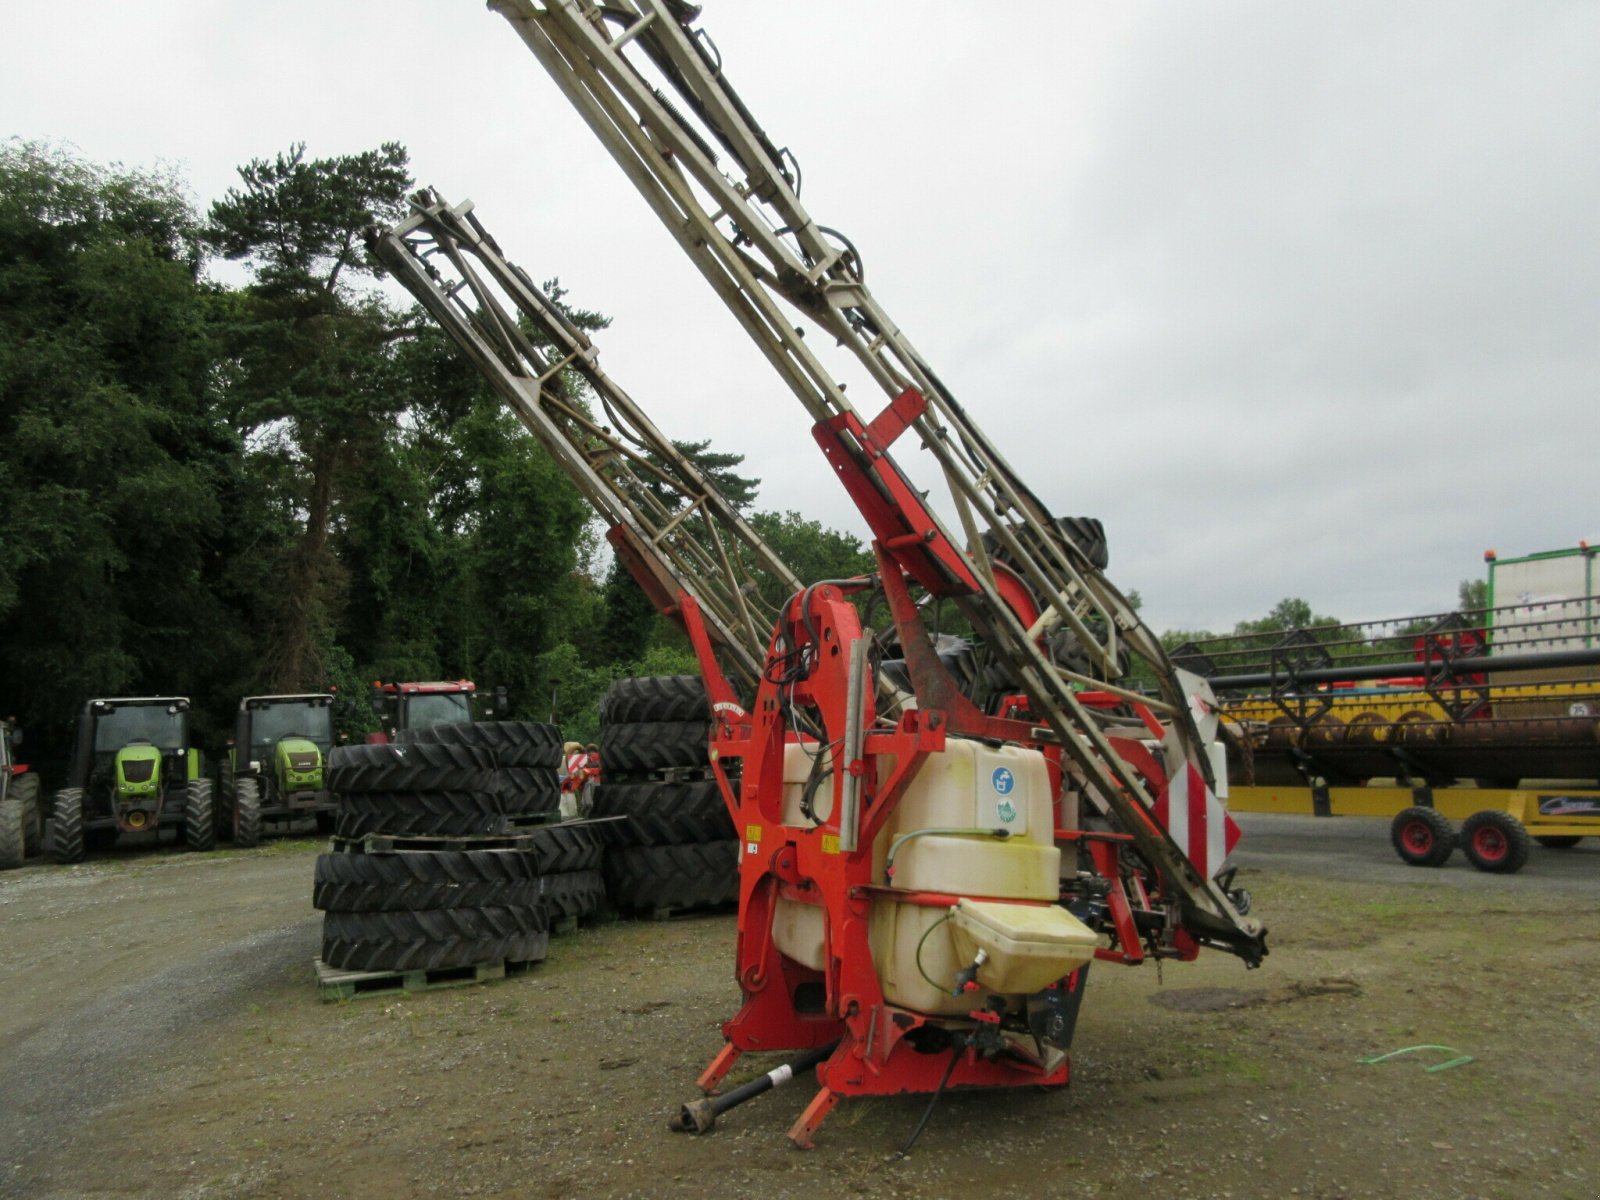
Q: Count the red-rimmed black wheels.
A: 2